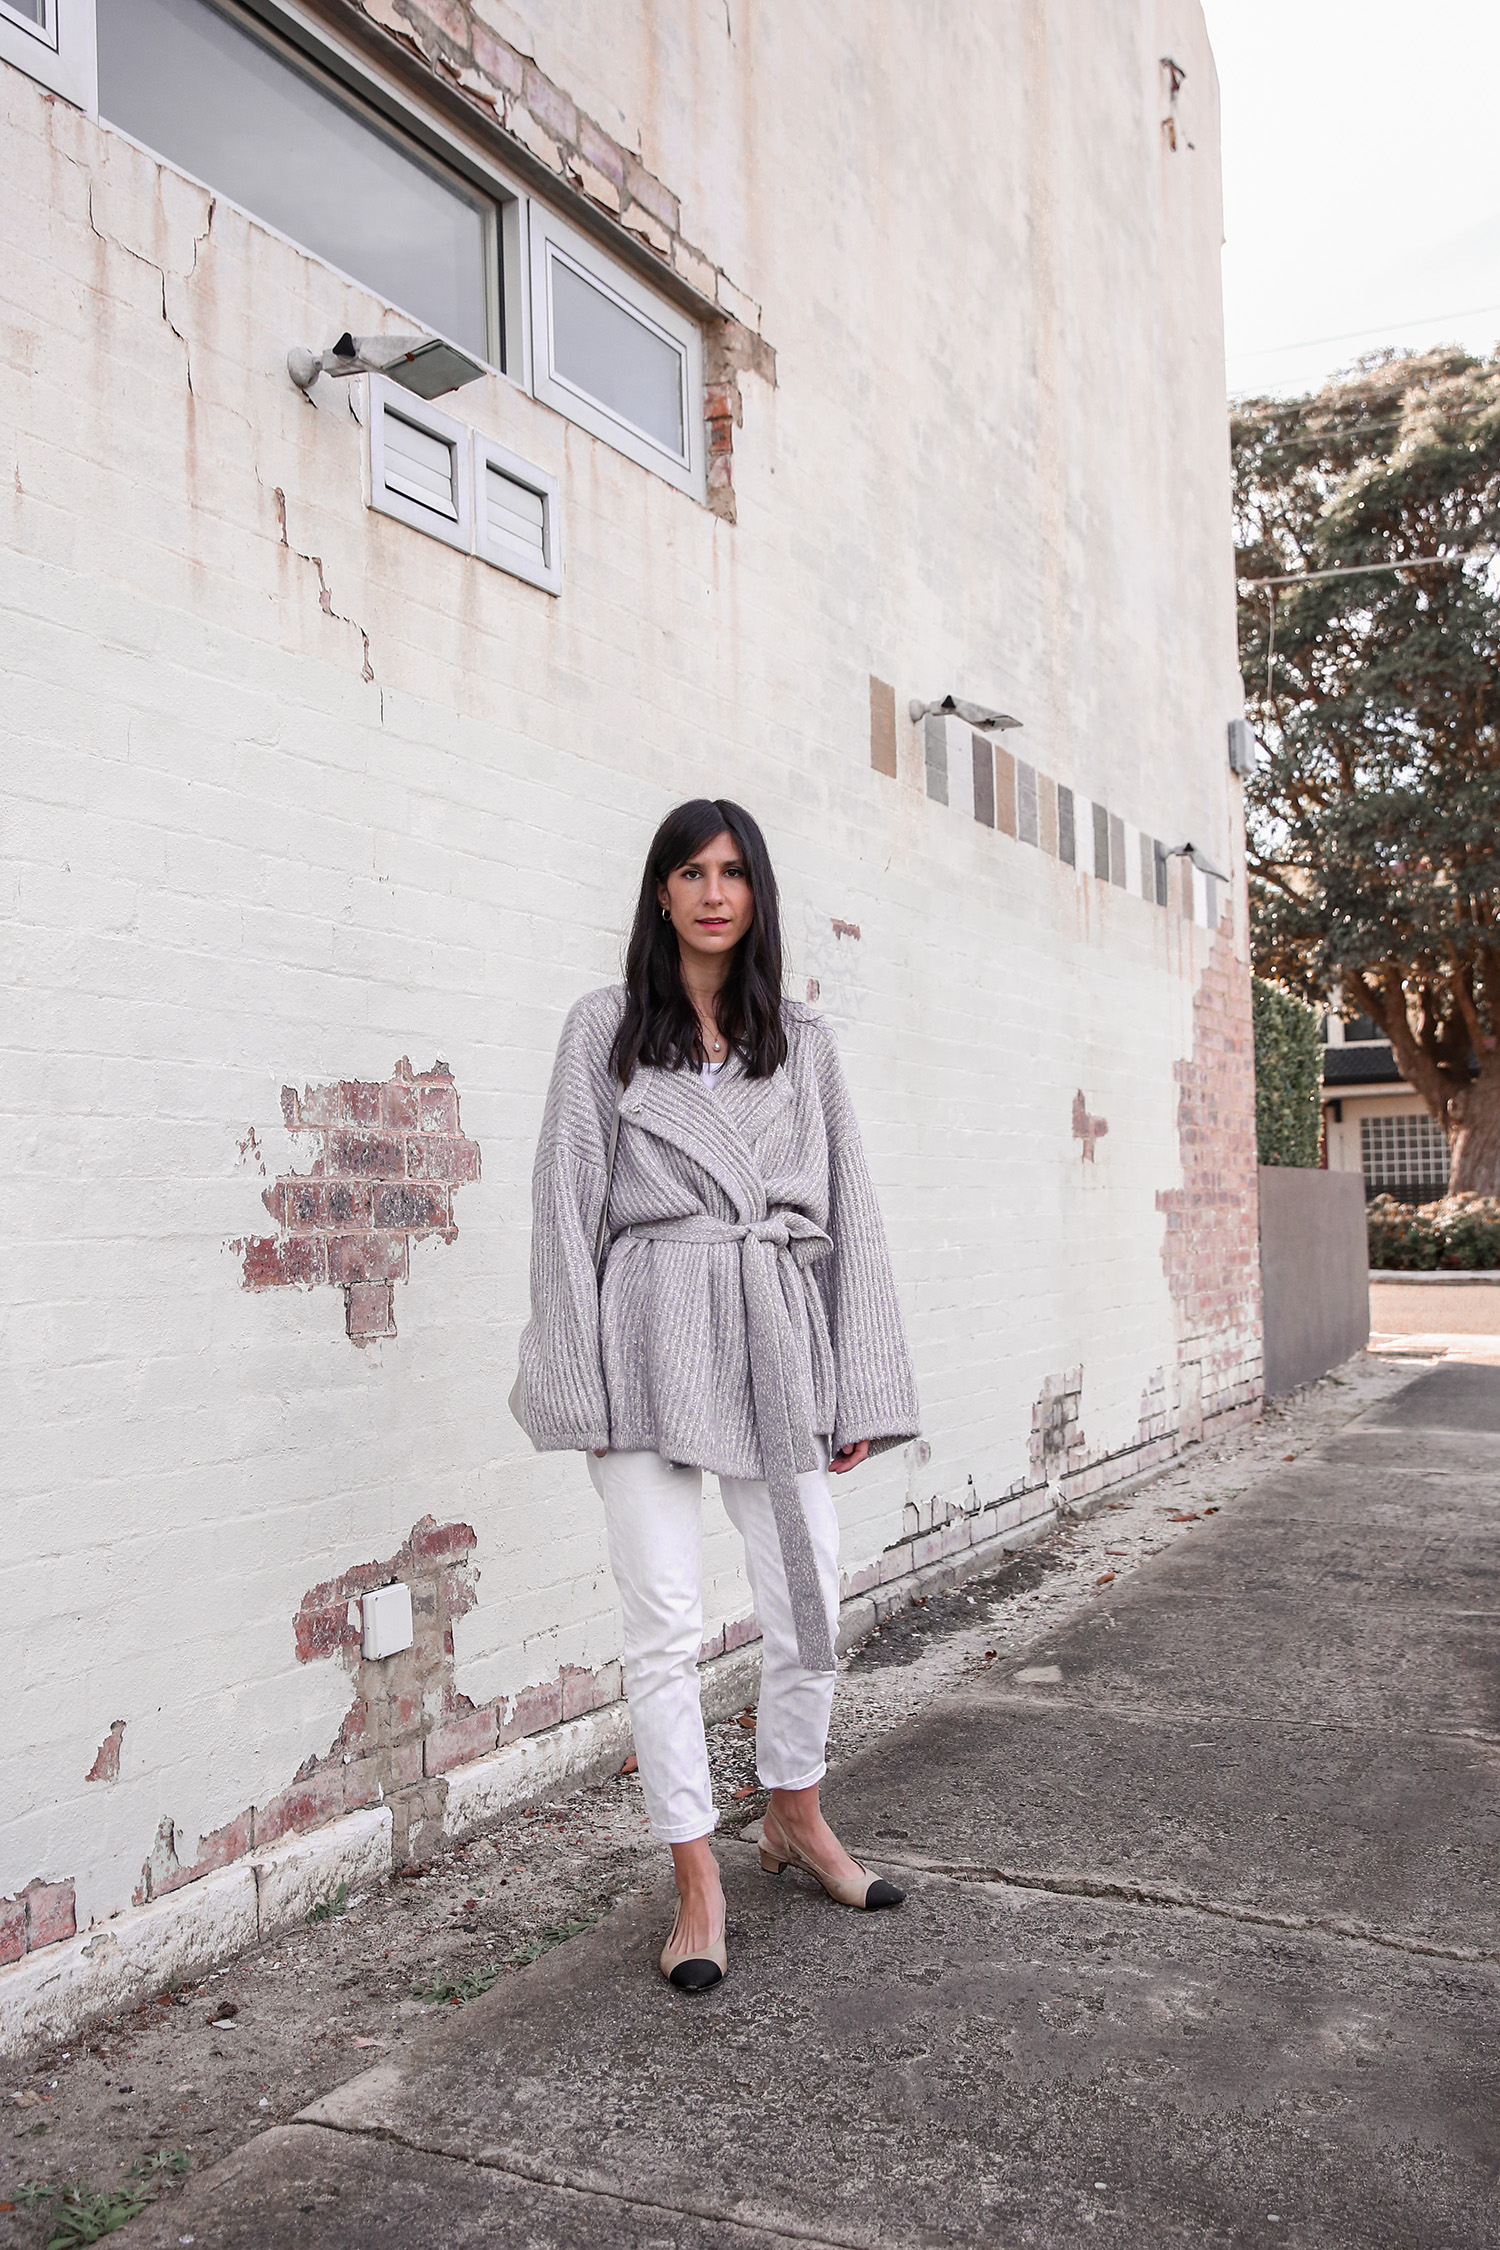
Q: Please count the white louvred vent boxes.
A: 2